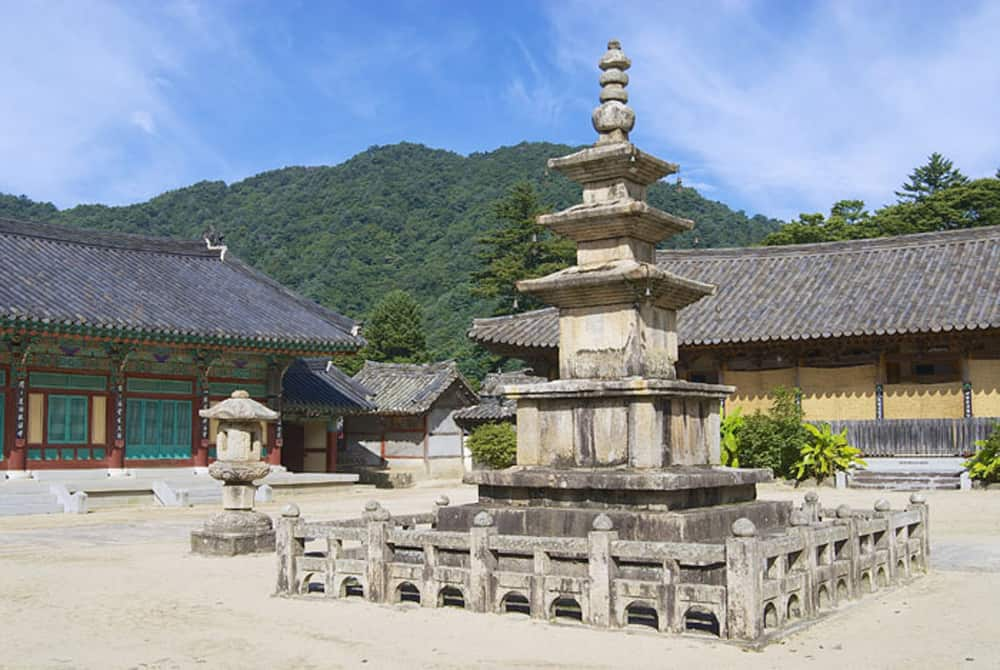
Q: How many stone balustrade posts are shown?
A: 12